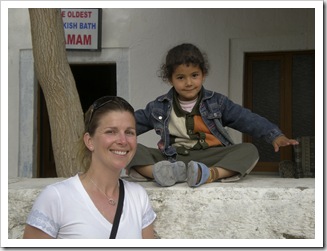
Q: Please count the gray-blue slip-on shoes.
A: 2